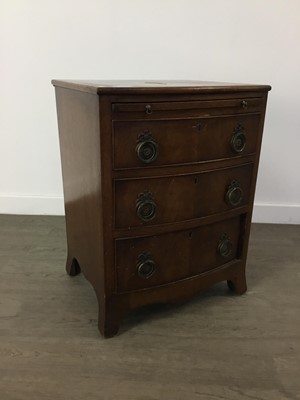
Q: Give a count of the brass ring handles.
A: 6